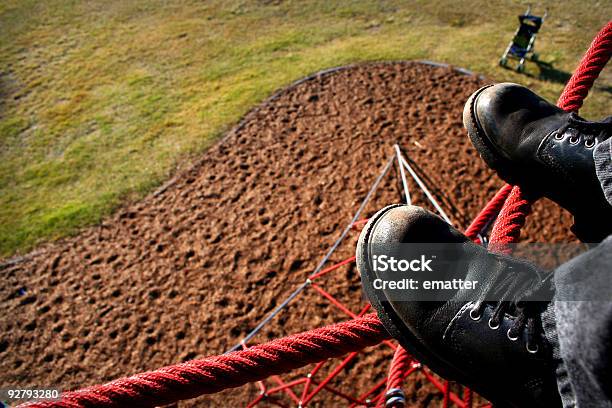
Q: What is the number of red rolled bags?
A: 0